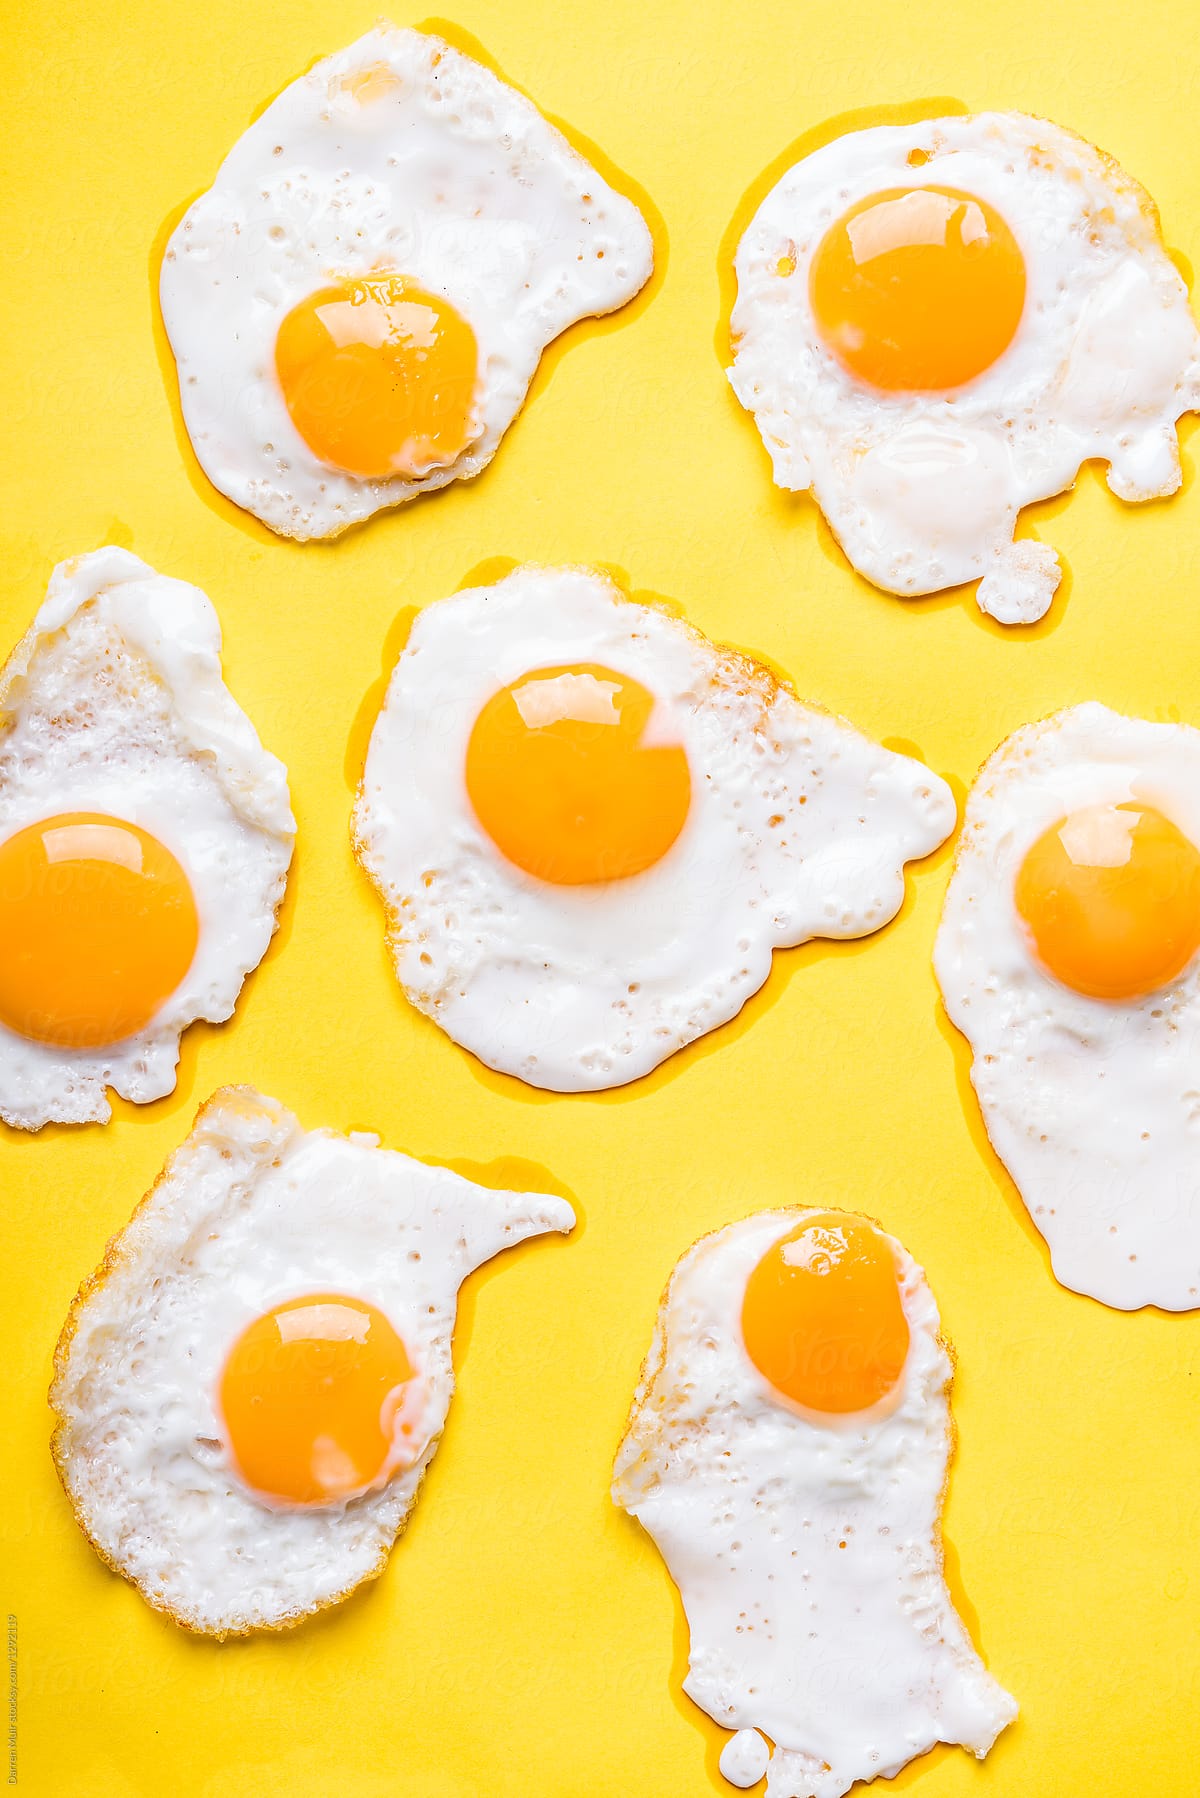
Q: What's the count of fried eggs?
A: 7